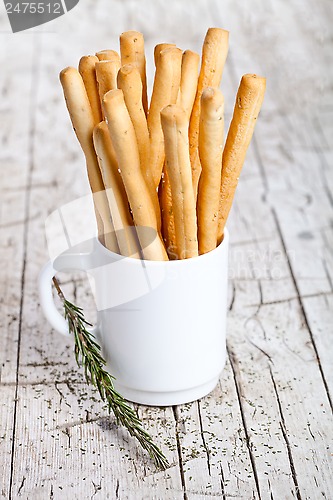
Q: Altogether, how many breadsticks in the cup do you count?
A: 15